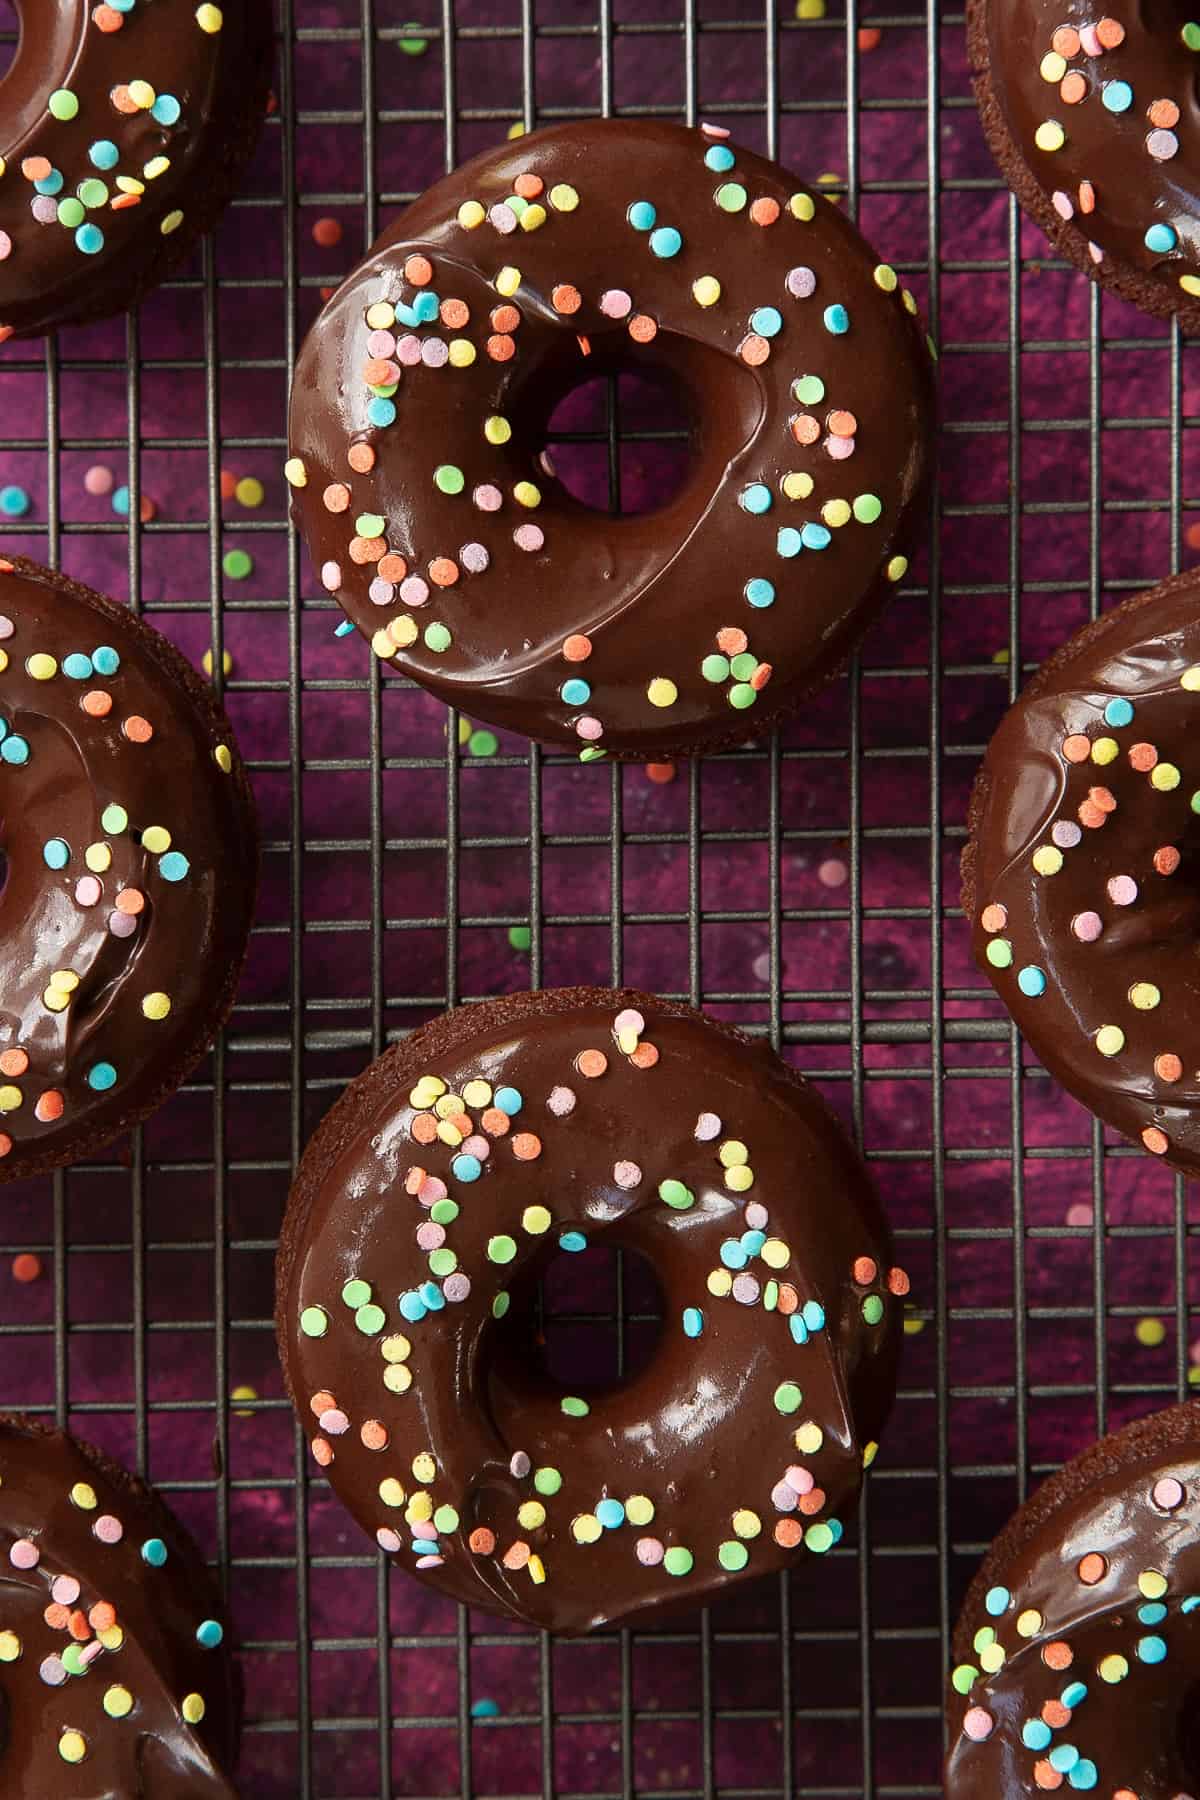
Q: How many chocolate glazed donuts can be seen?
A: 8